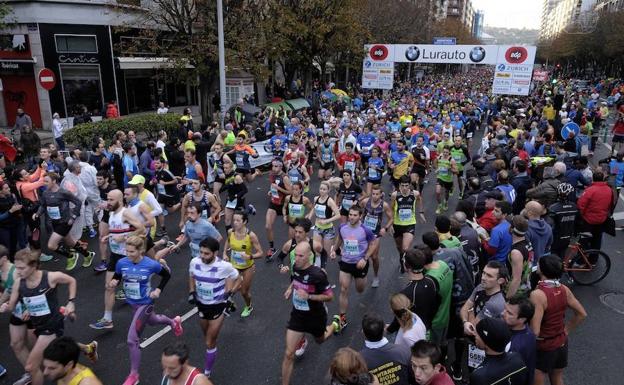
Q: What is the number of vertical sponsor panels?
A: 2